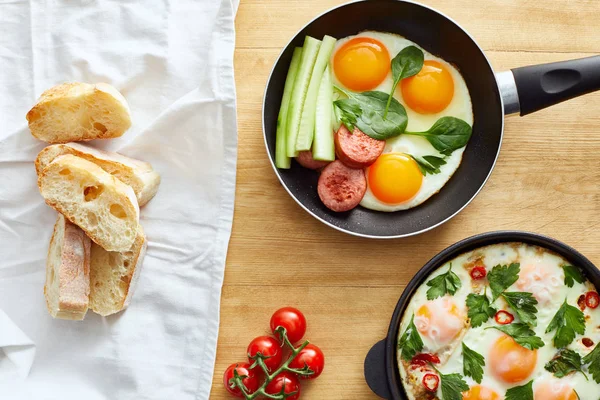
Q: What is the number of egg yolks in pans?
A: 8